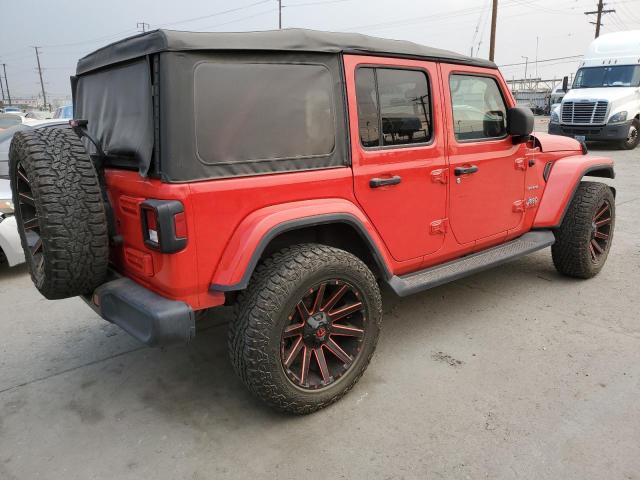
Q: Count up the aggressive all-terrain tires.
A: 3